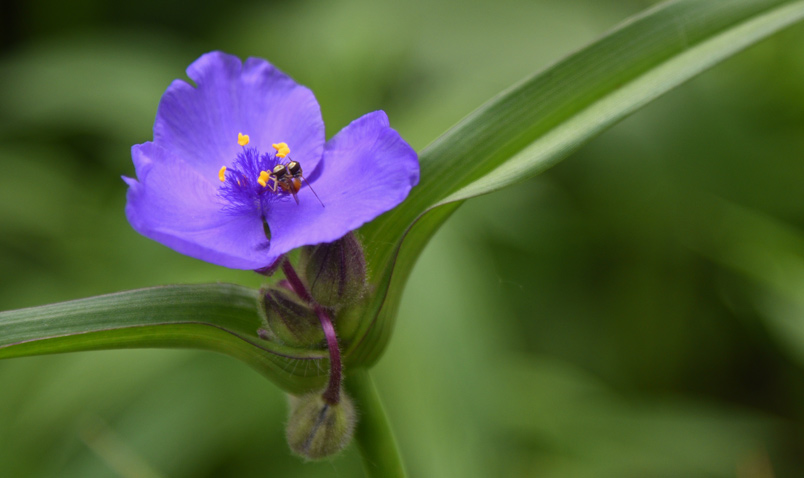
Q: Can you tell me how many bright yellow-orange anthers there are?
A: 4